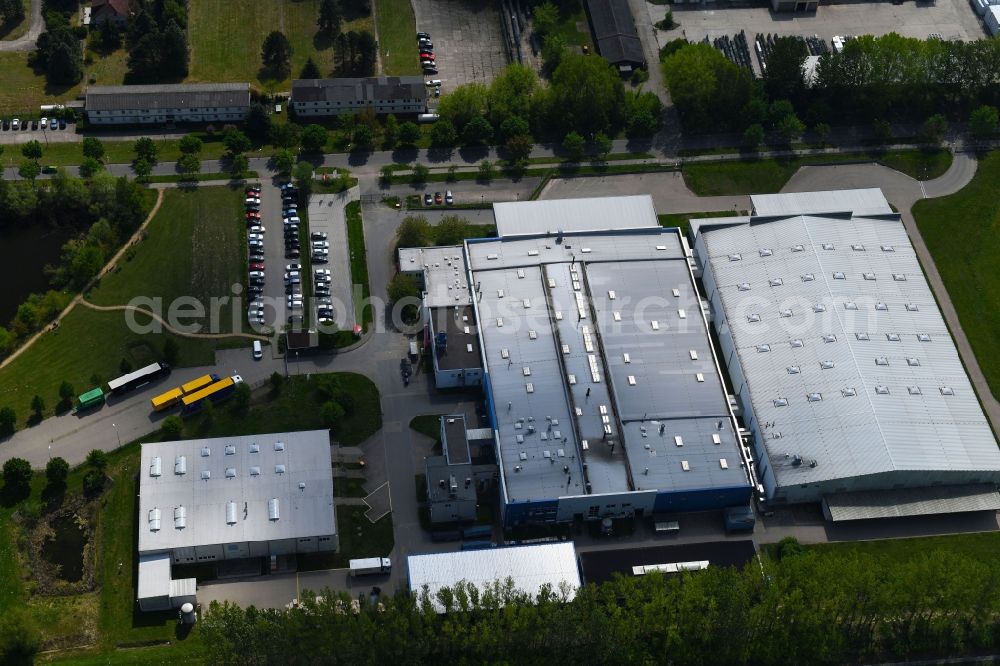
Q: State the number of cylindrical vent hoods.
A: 6